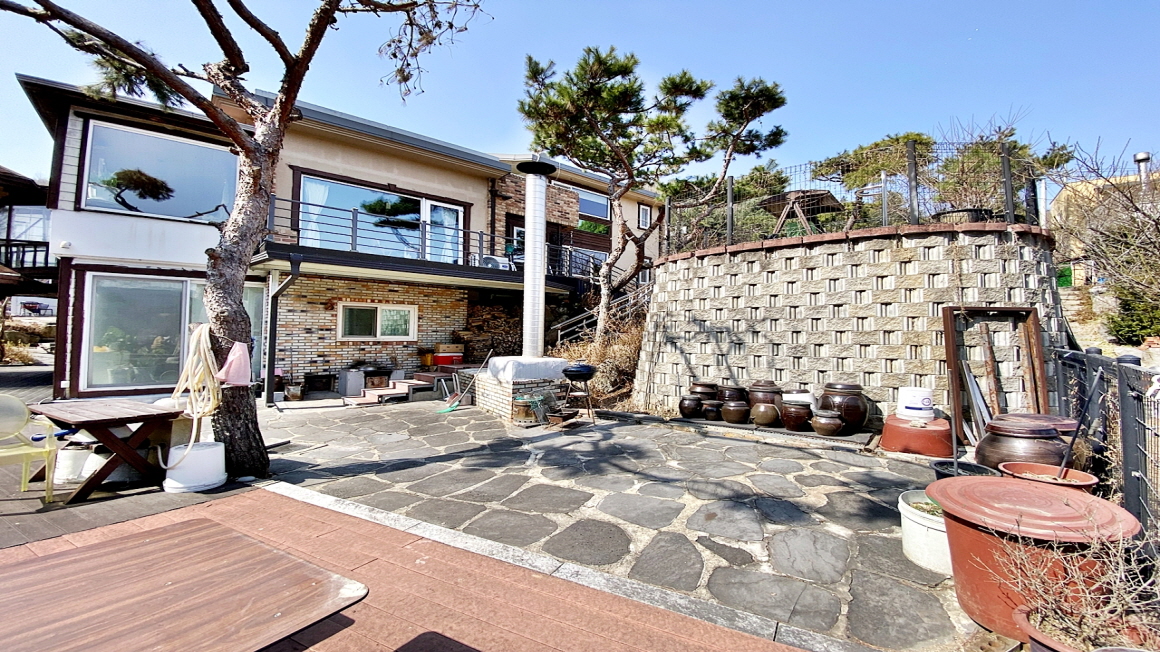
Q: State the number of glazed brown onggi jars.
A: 13